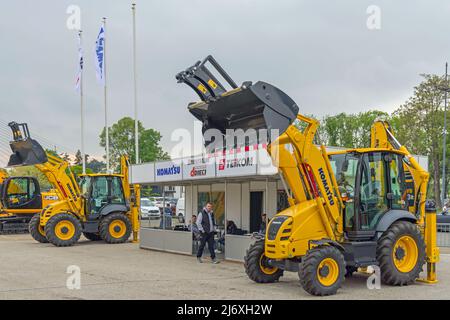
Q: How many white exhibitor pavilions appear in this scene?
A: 1